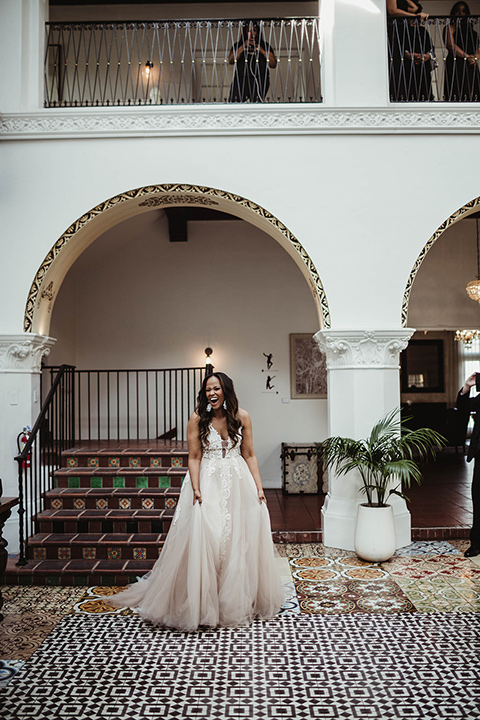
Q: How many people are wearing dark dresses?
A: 4